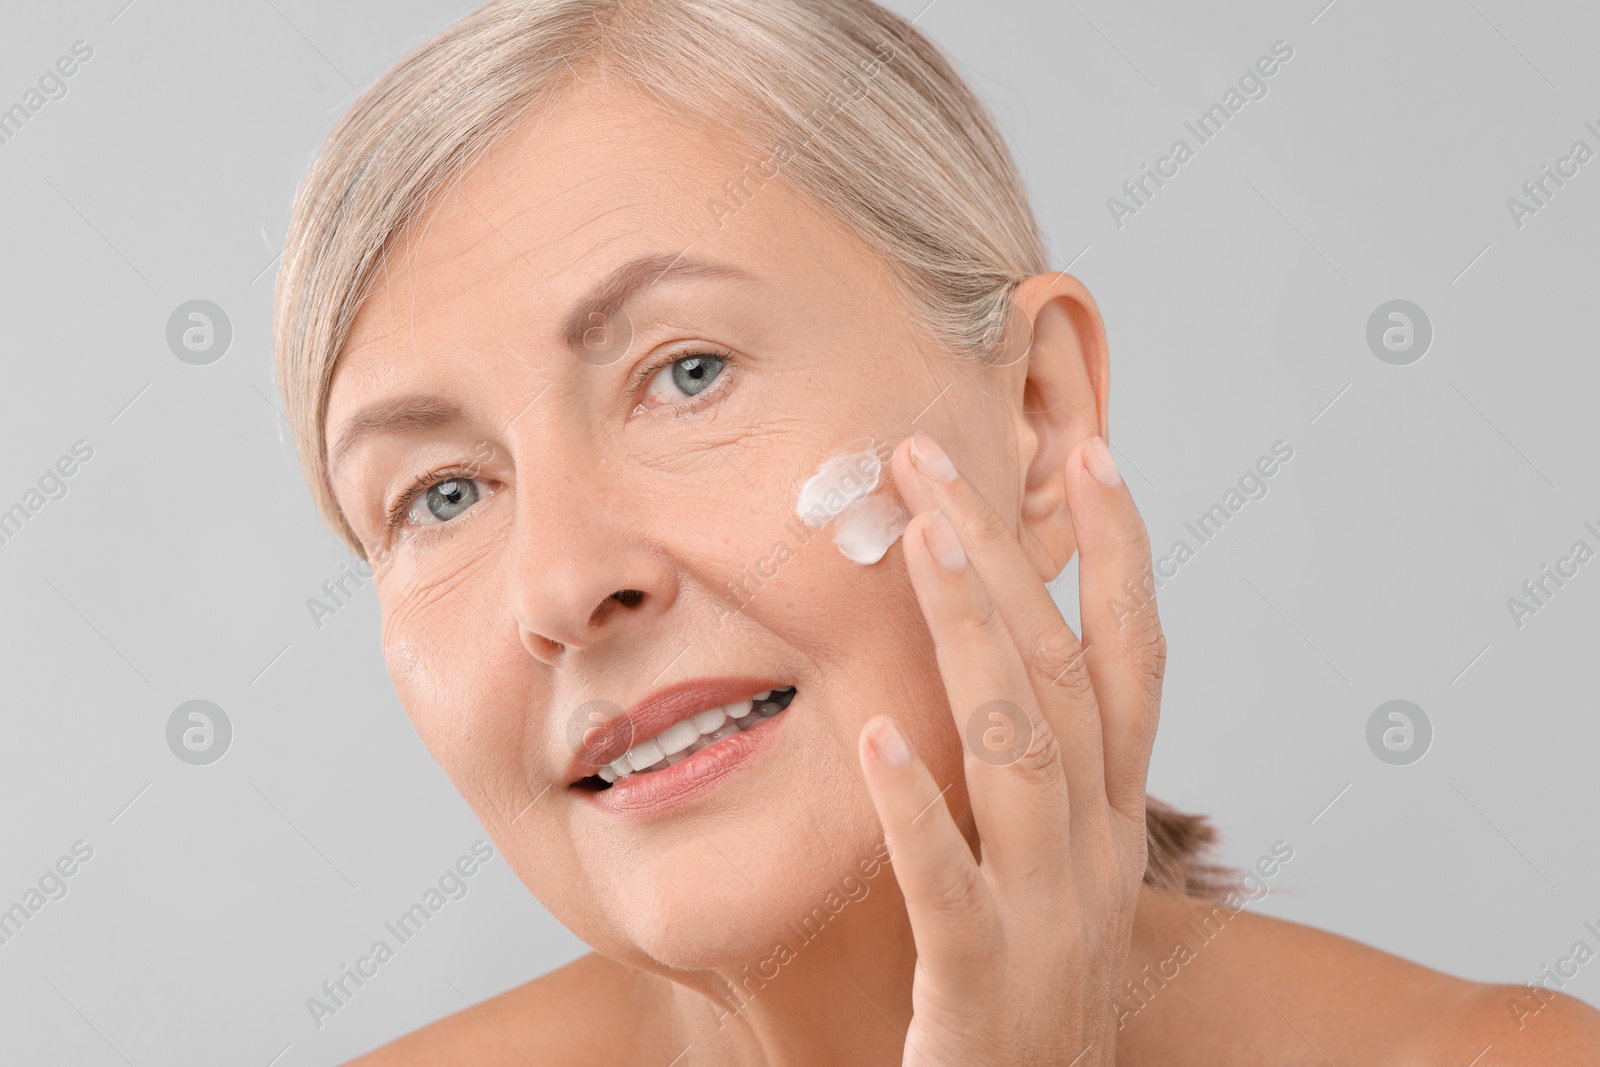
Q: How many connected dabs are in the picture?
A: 2